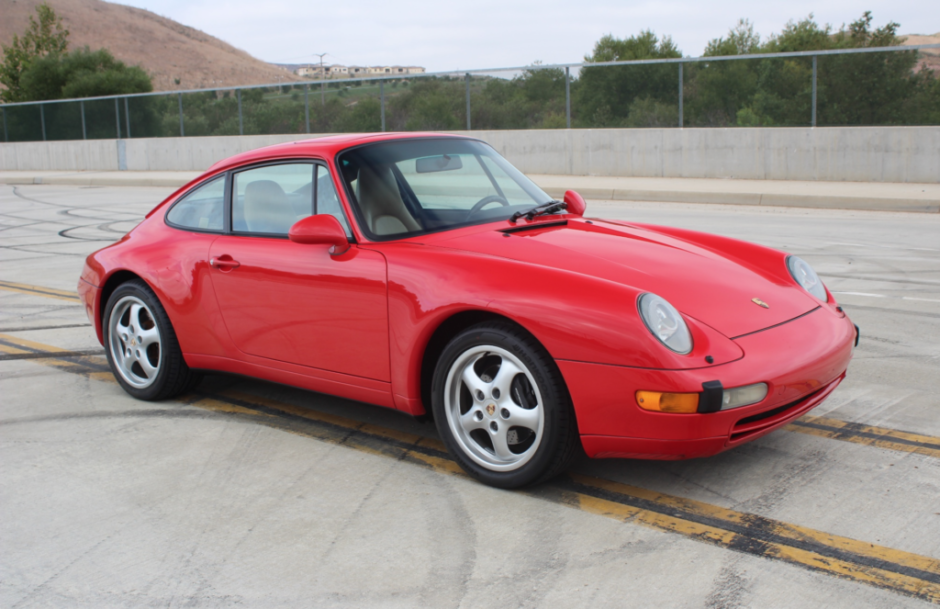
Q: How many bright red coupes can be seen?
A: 1